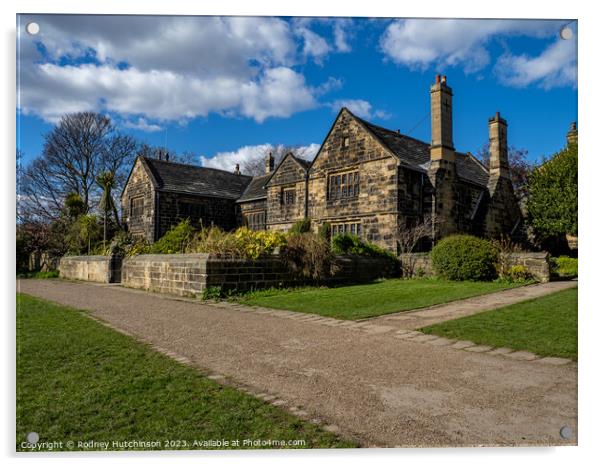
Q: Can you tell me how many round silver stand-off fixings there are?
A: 4